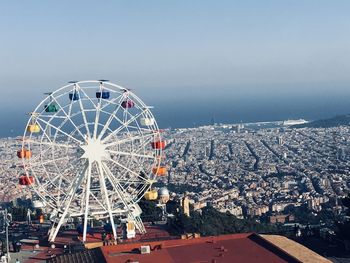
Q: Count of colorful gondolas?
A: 11